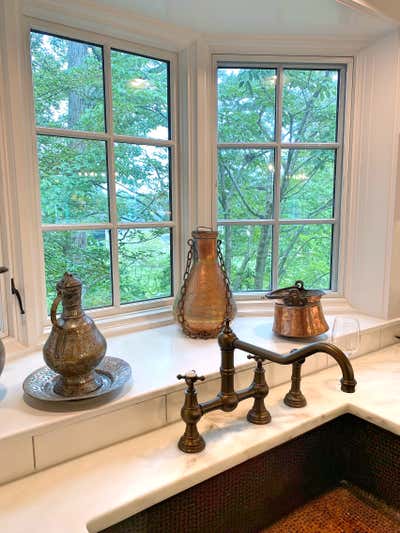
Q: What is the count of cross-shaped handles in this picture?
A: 2